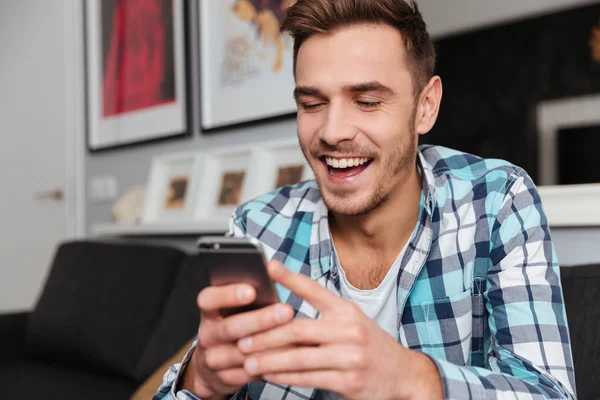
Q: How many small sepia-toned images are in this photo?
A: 3